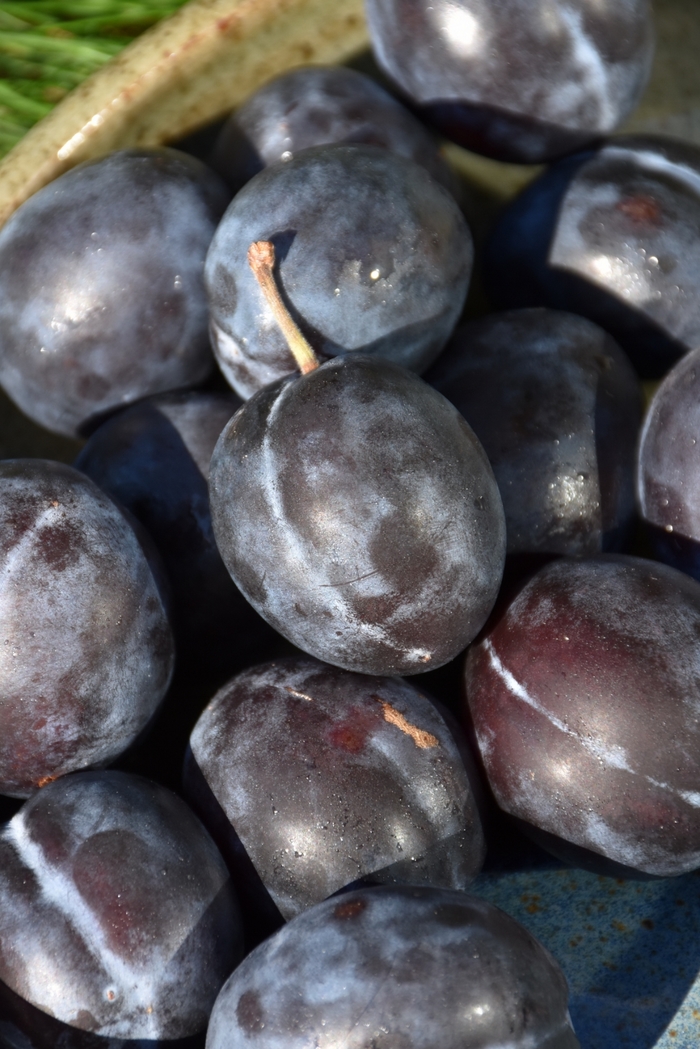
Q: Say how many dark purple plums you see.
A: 14